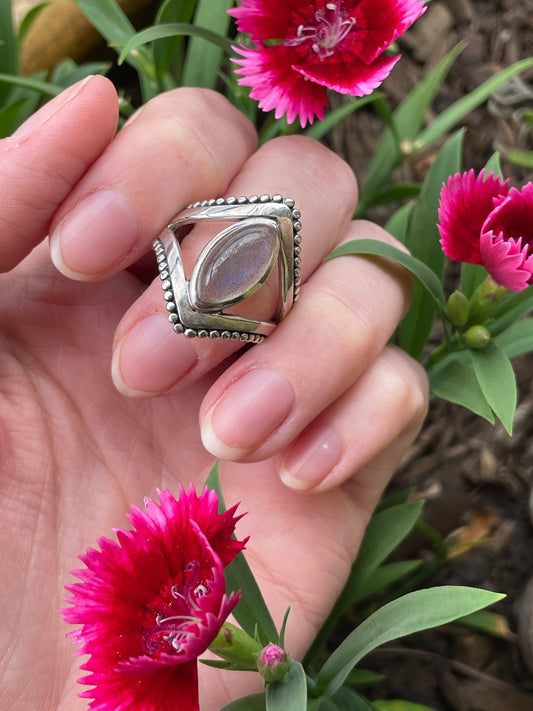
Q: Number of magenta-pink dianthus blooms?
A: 3